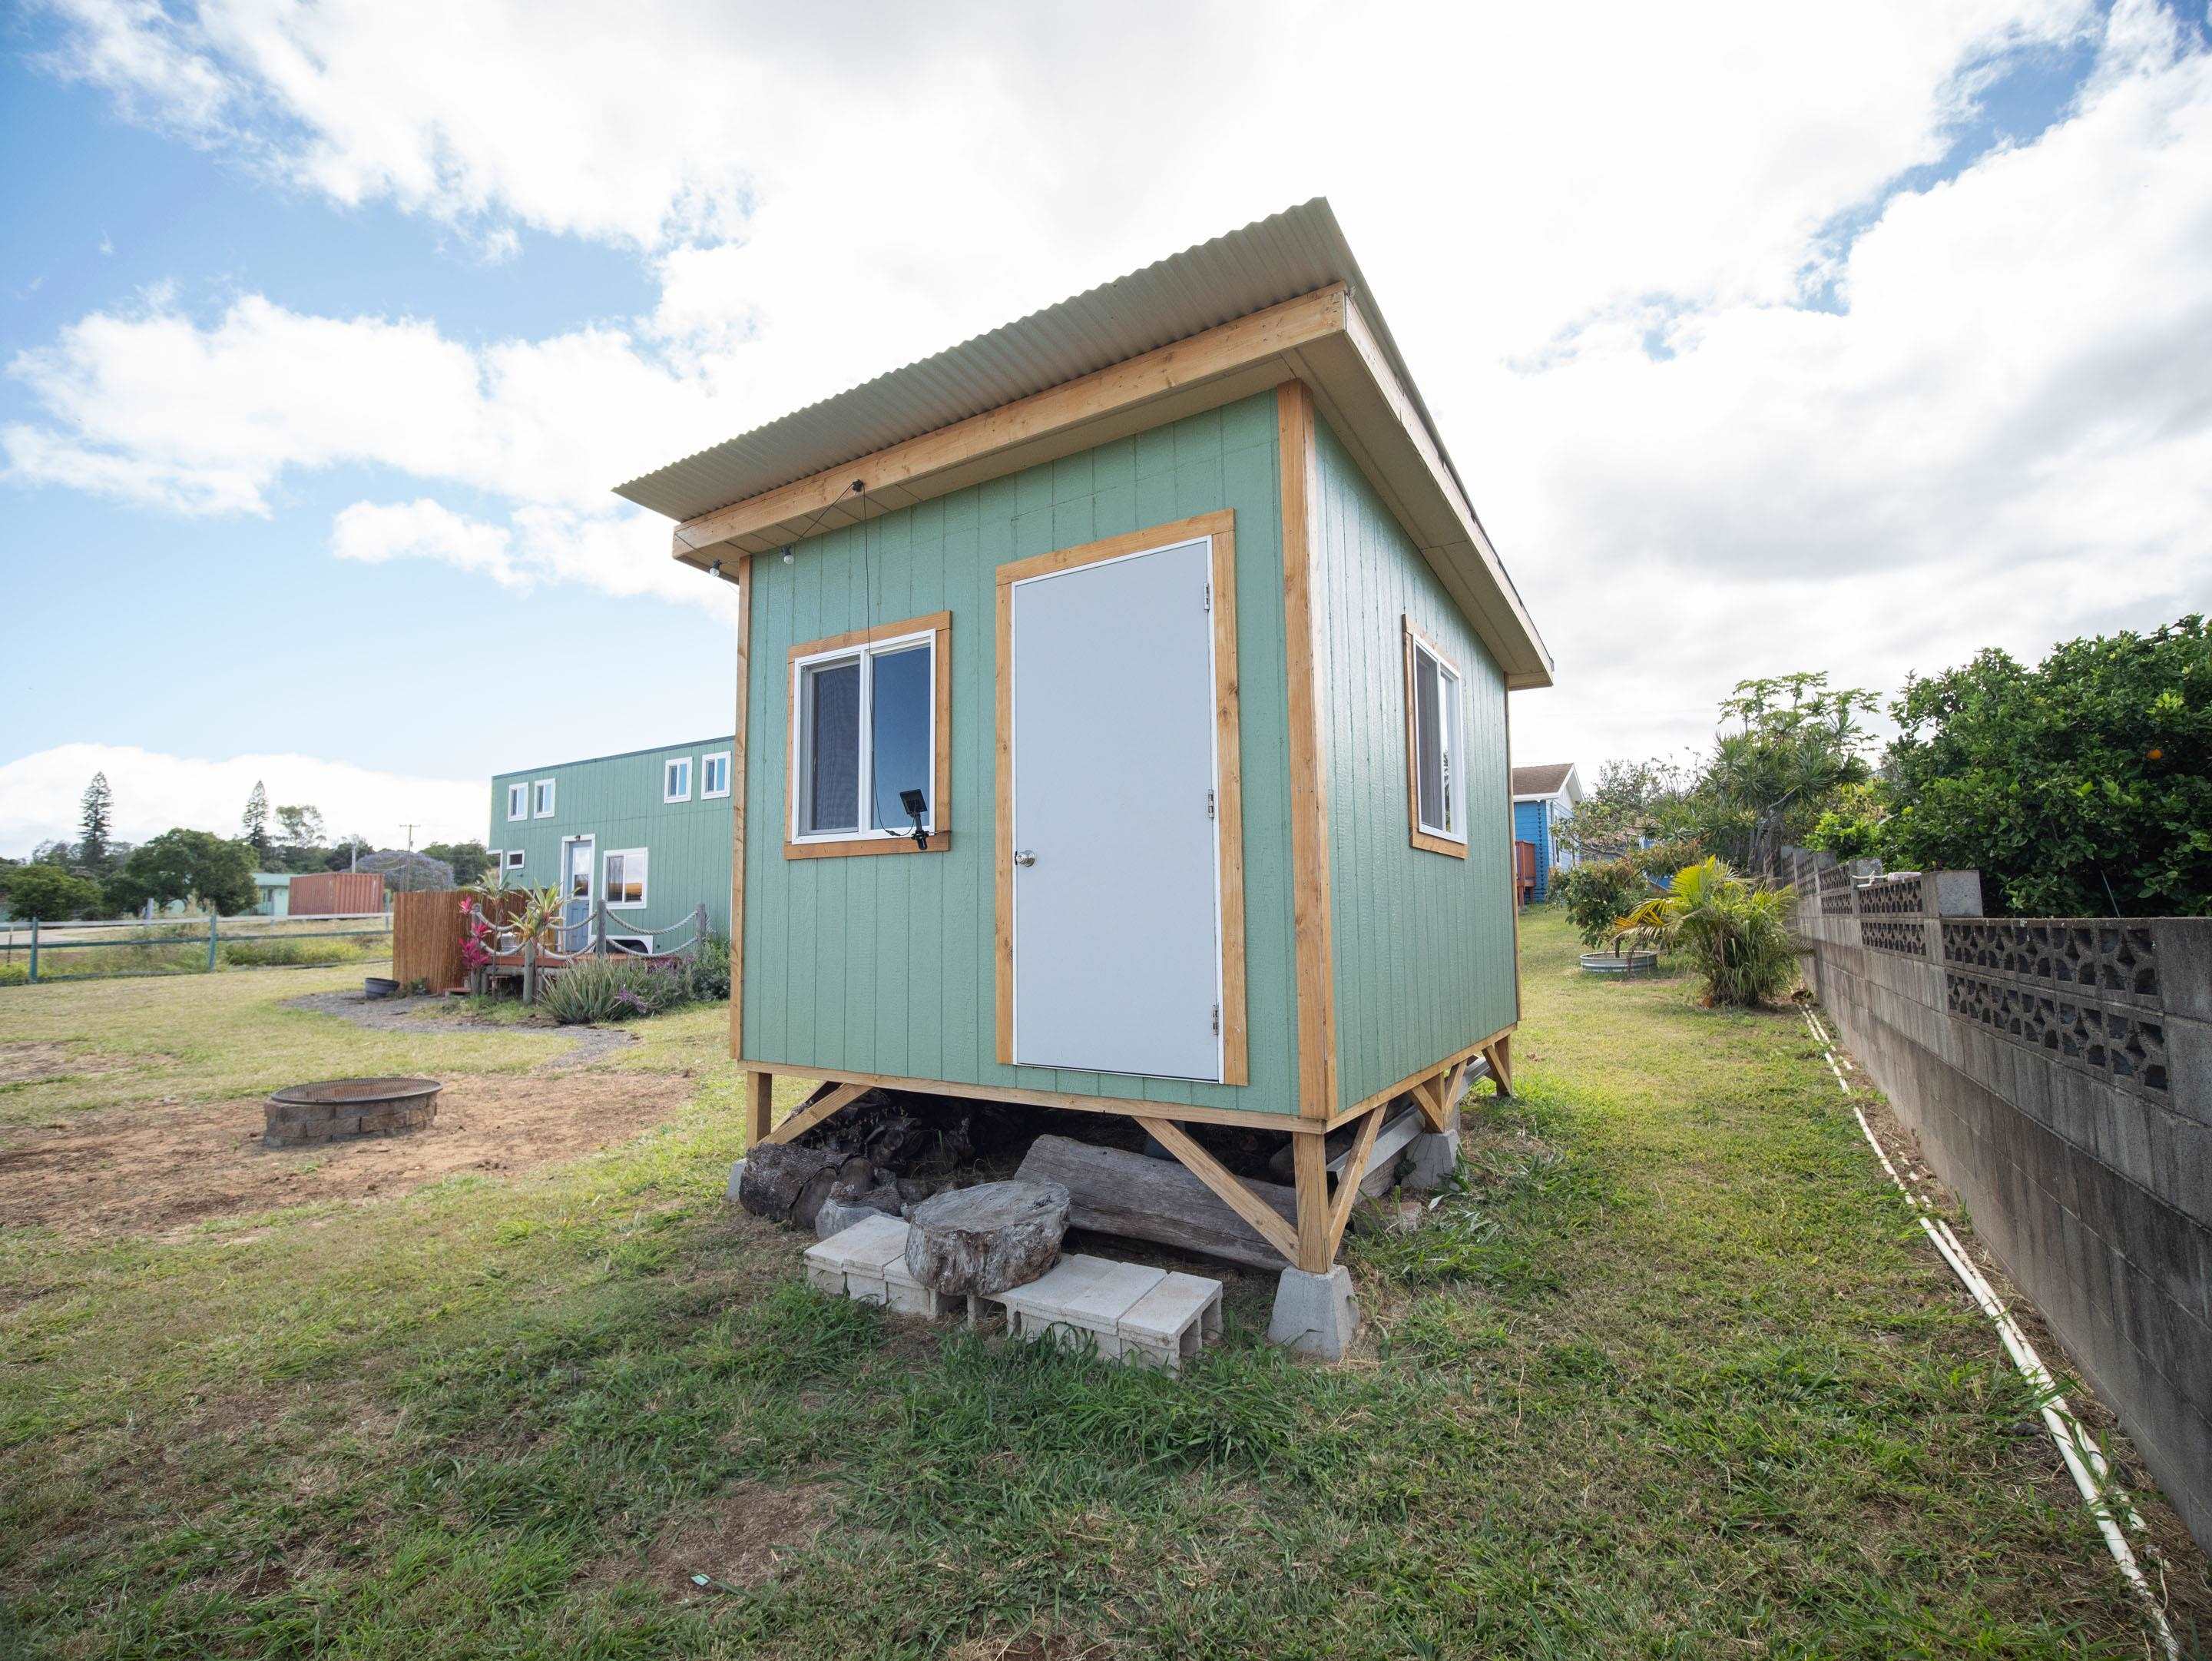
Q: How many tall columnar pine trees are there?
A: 2